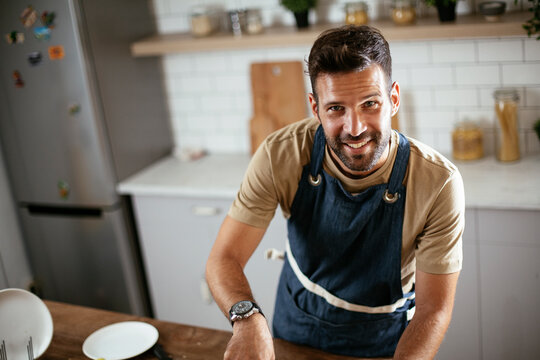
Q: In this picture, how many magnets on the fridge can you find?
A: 9